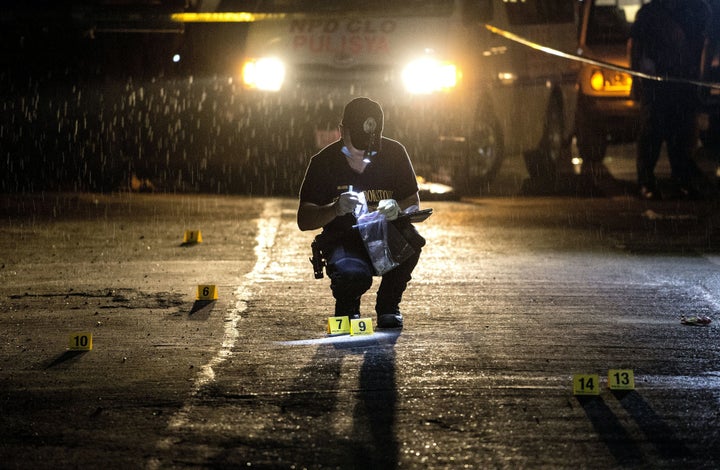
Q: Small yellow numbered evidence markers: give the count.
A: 7